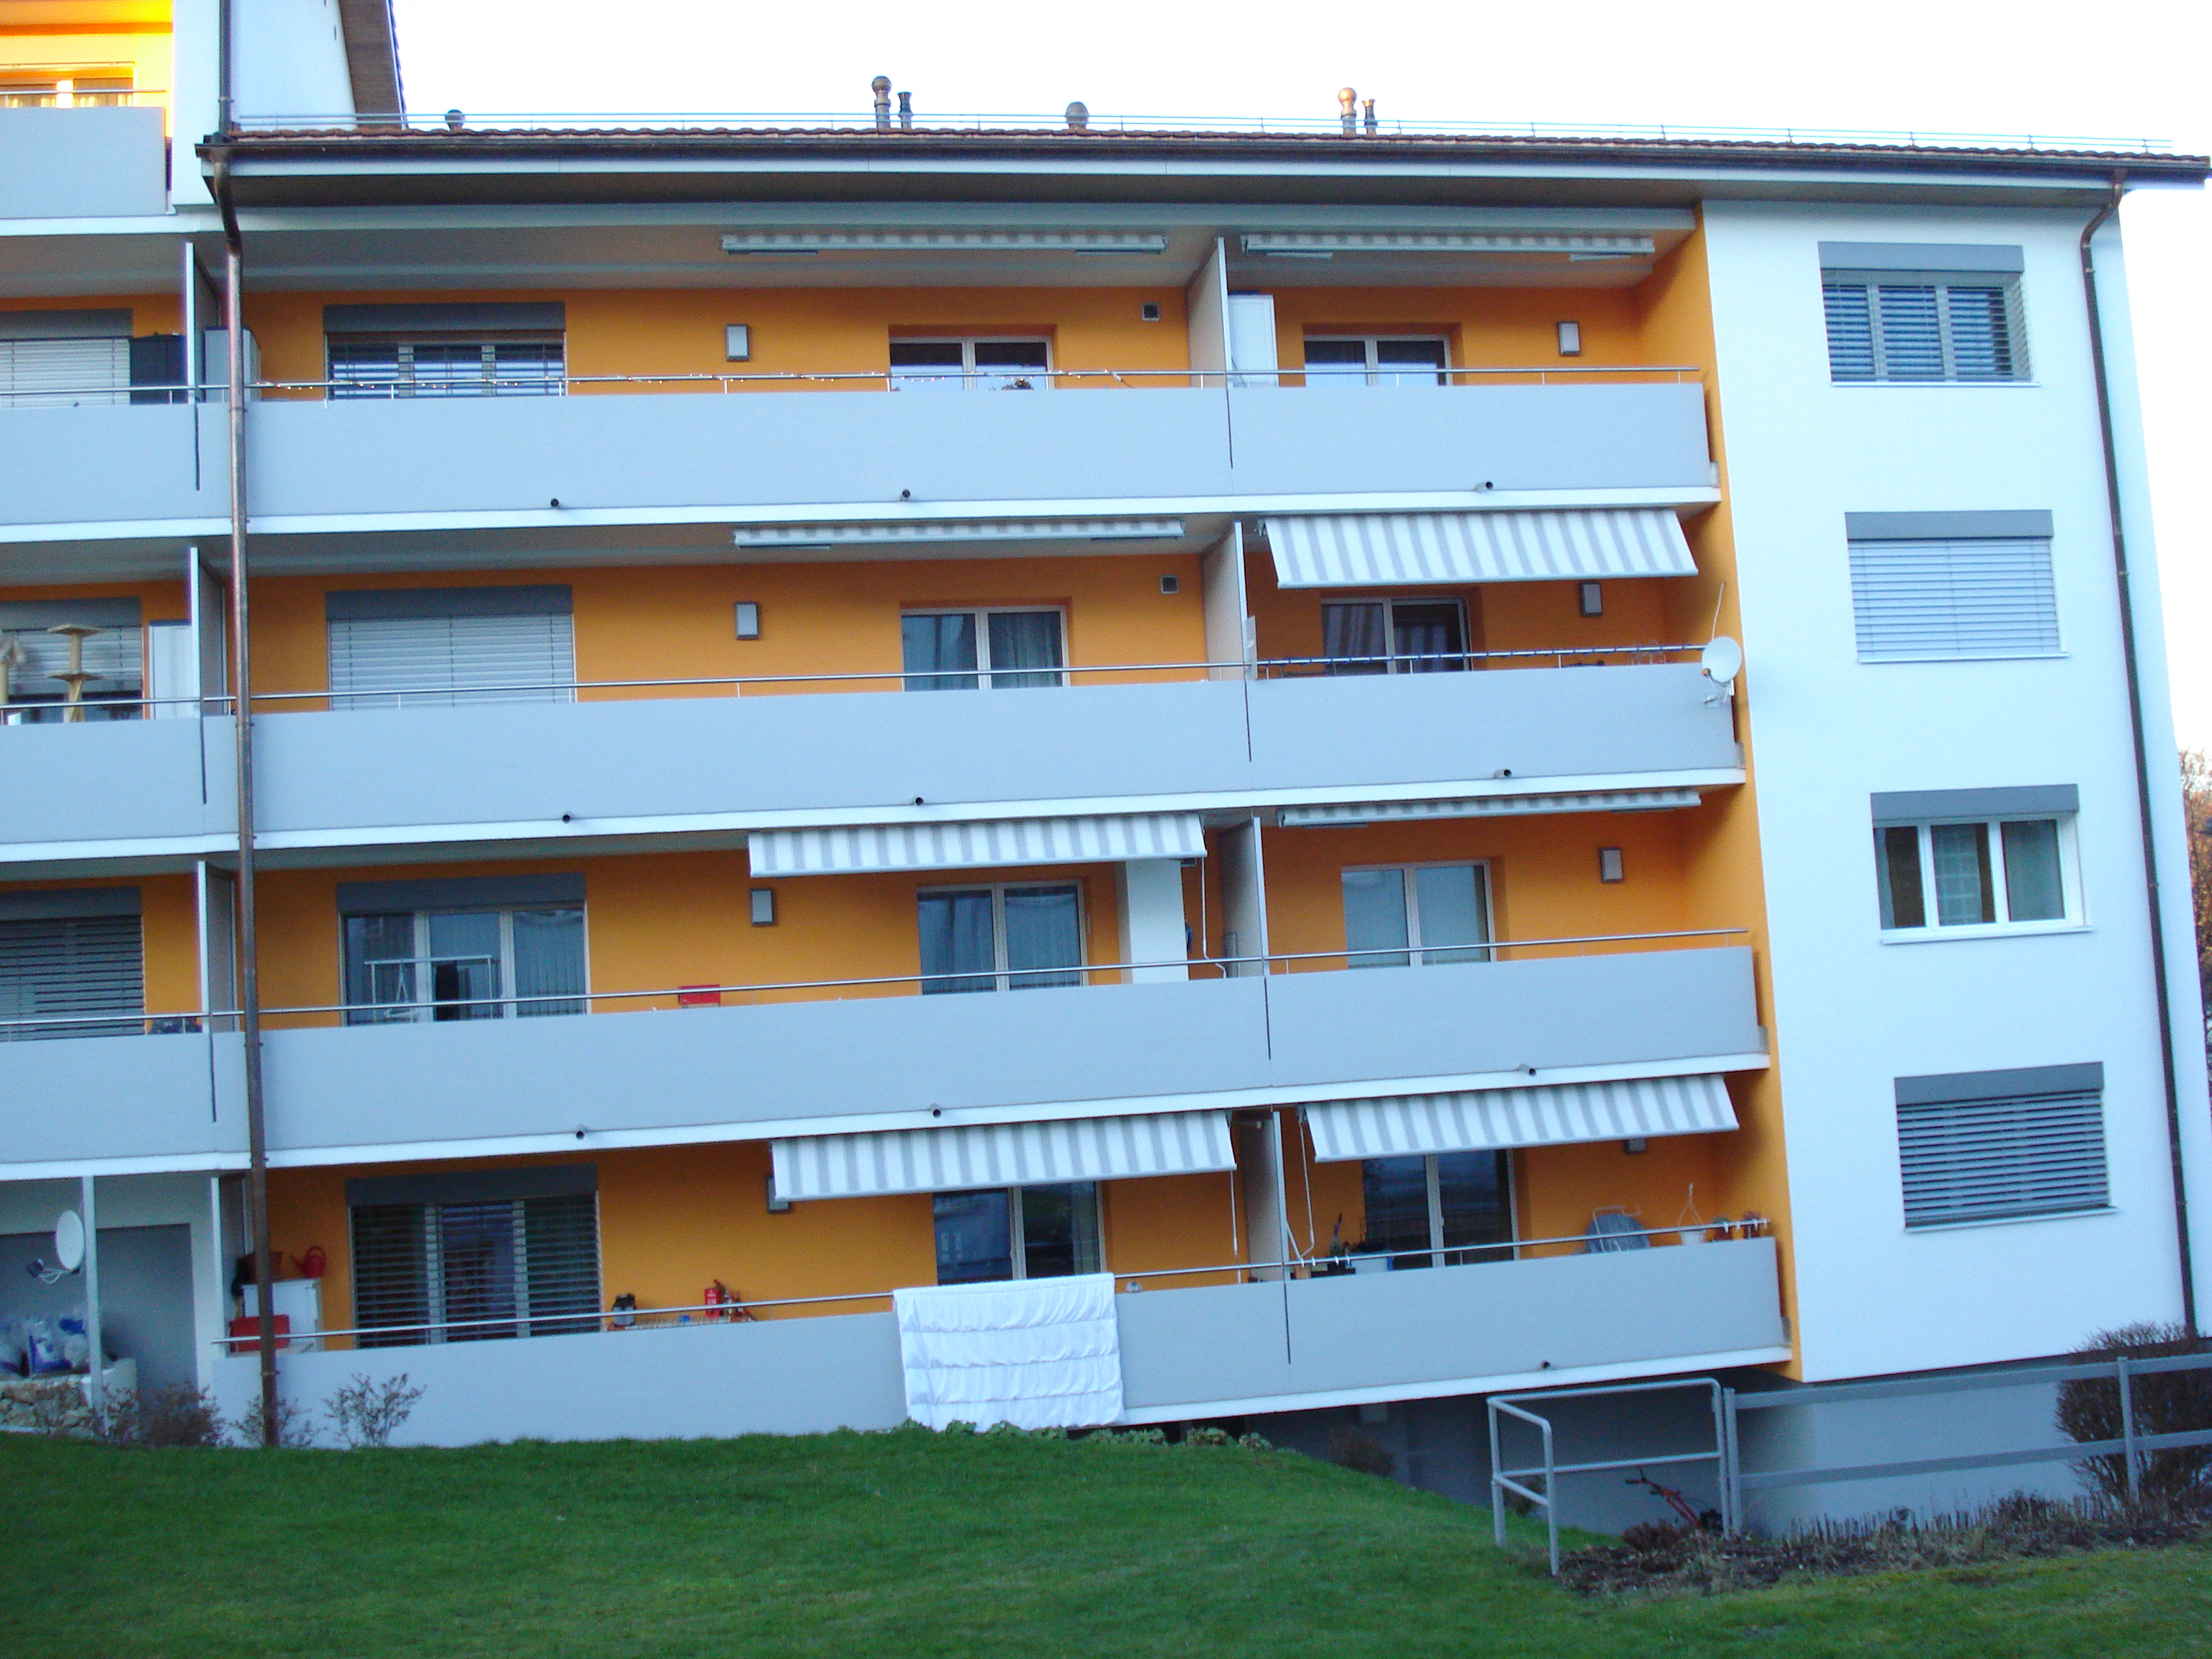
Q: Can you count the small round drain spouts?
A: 10